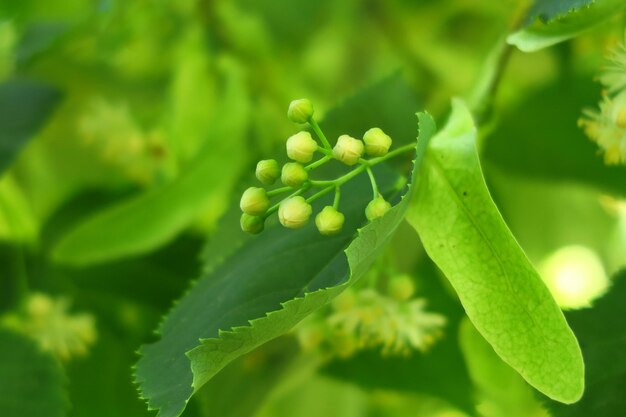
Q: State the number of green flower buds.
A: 11